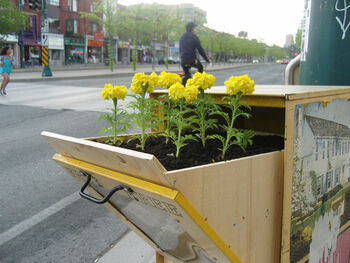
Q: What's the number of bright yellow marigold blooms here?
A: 6